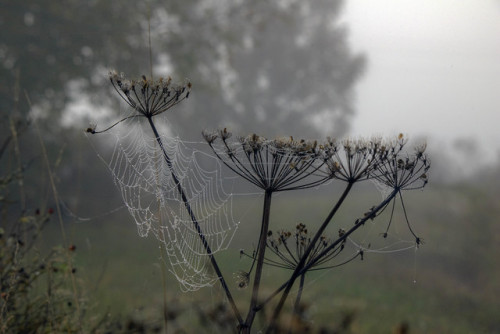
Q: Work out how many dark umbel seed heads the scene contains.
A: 5